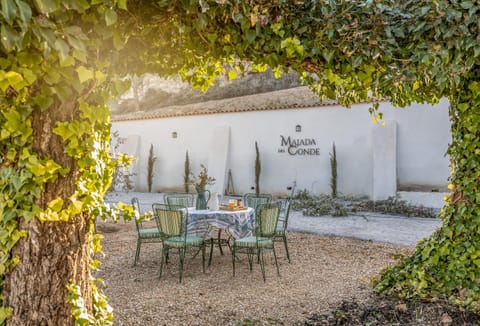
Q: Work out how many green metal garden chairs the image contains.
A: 6